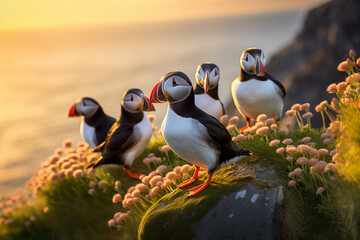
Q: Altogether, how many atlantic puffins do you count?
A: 5